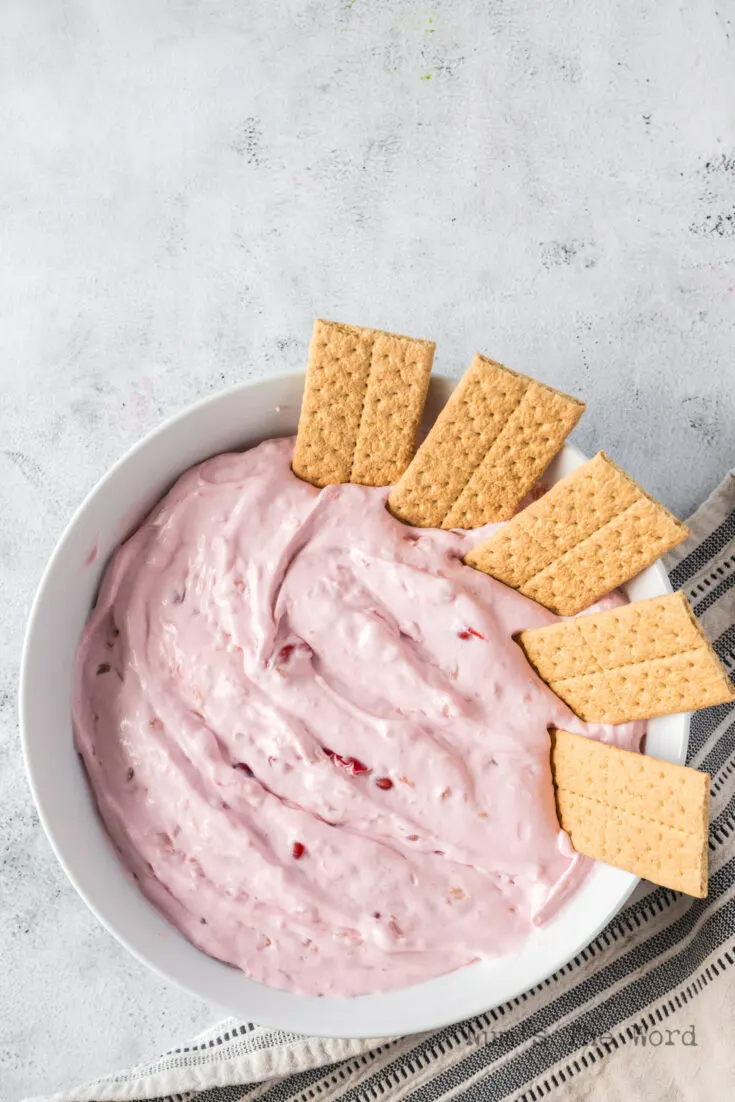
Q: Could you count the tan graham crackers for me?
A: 5